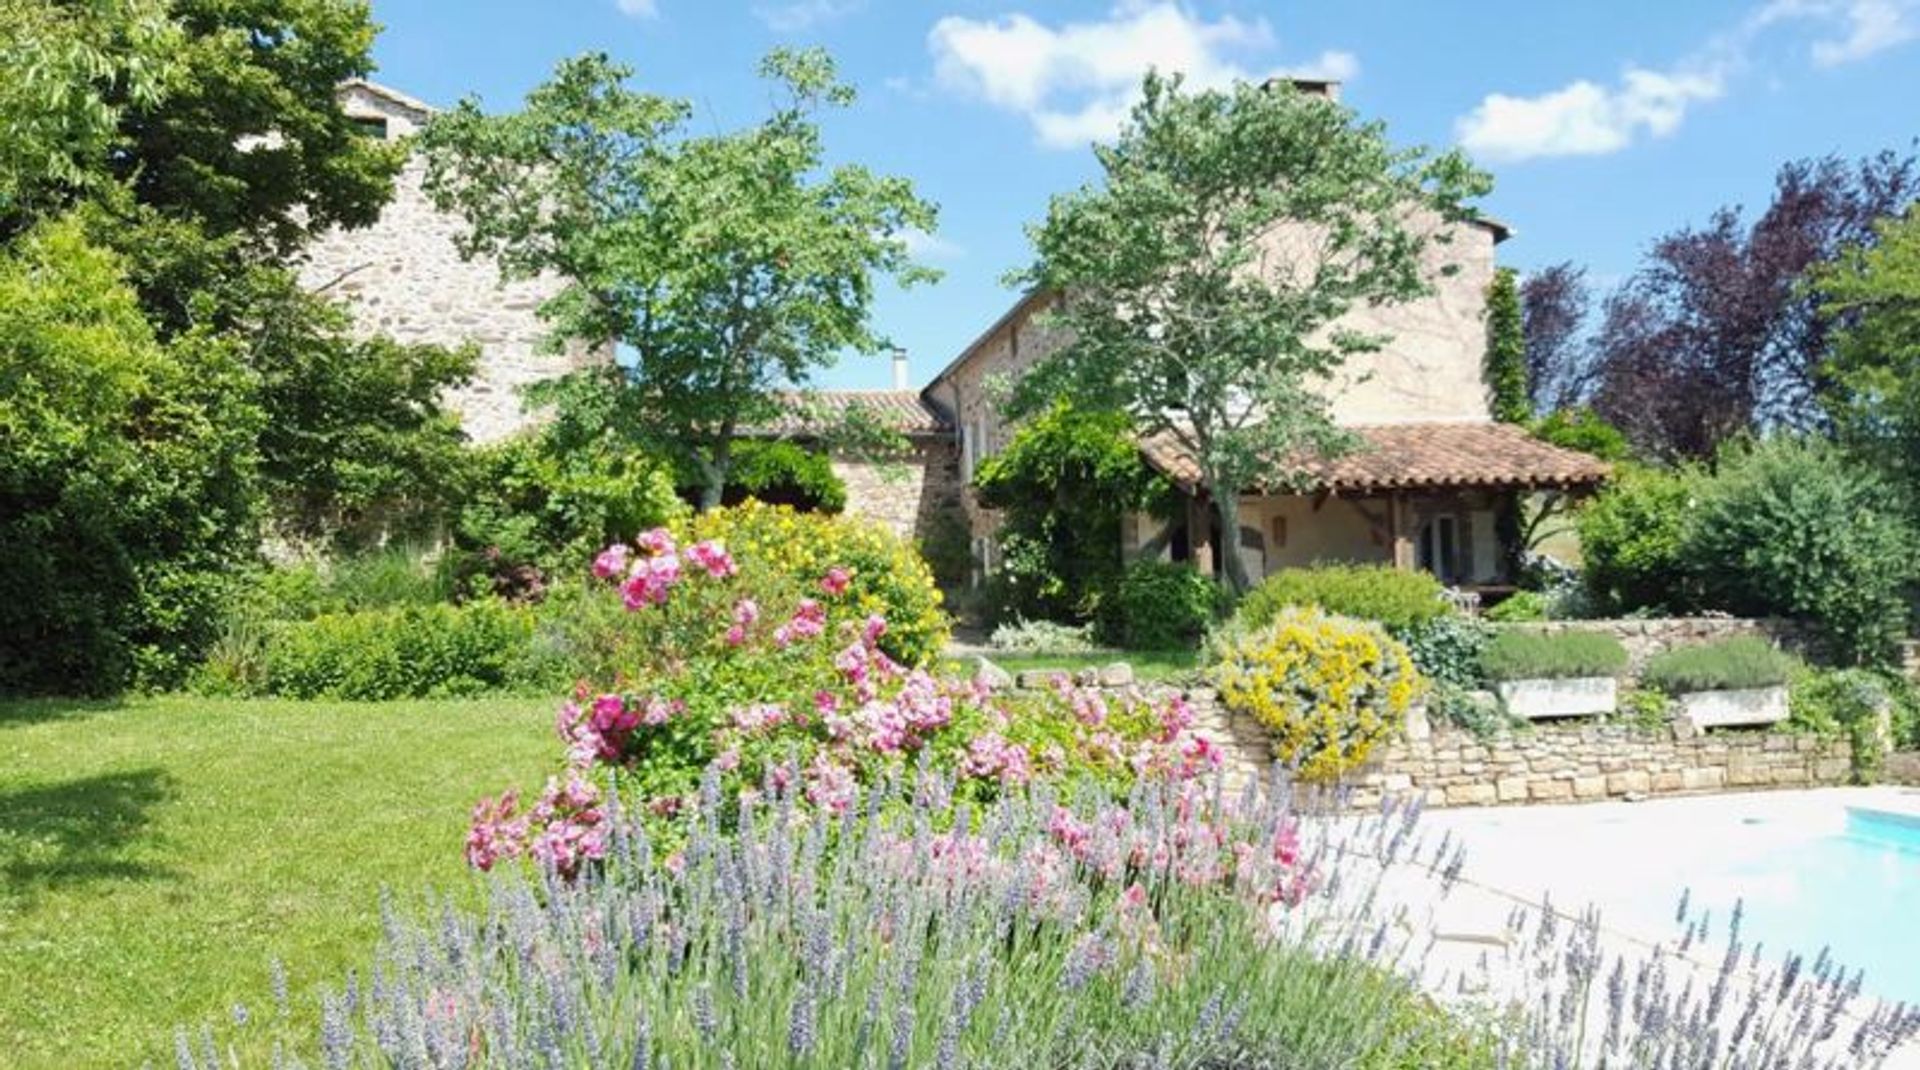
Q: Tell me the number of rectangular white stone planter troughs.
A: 2